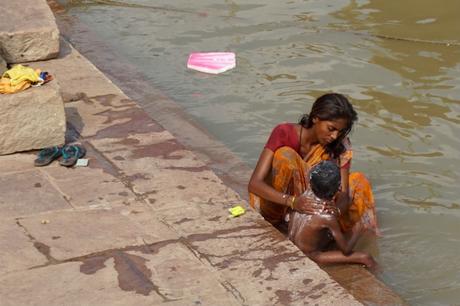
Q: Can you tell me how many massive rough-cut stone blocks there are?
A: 2